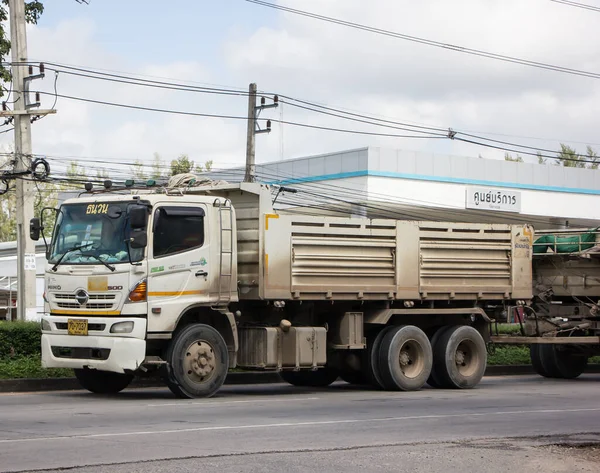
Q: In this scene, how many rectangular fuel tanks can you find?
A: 1